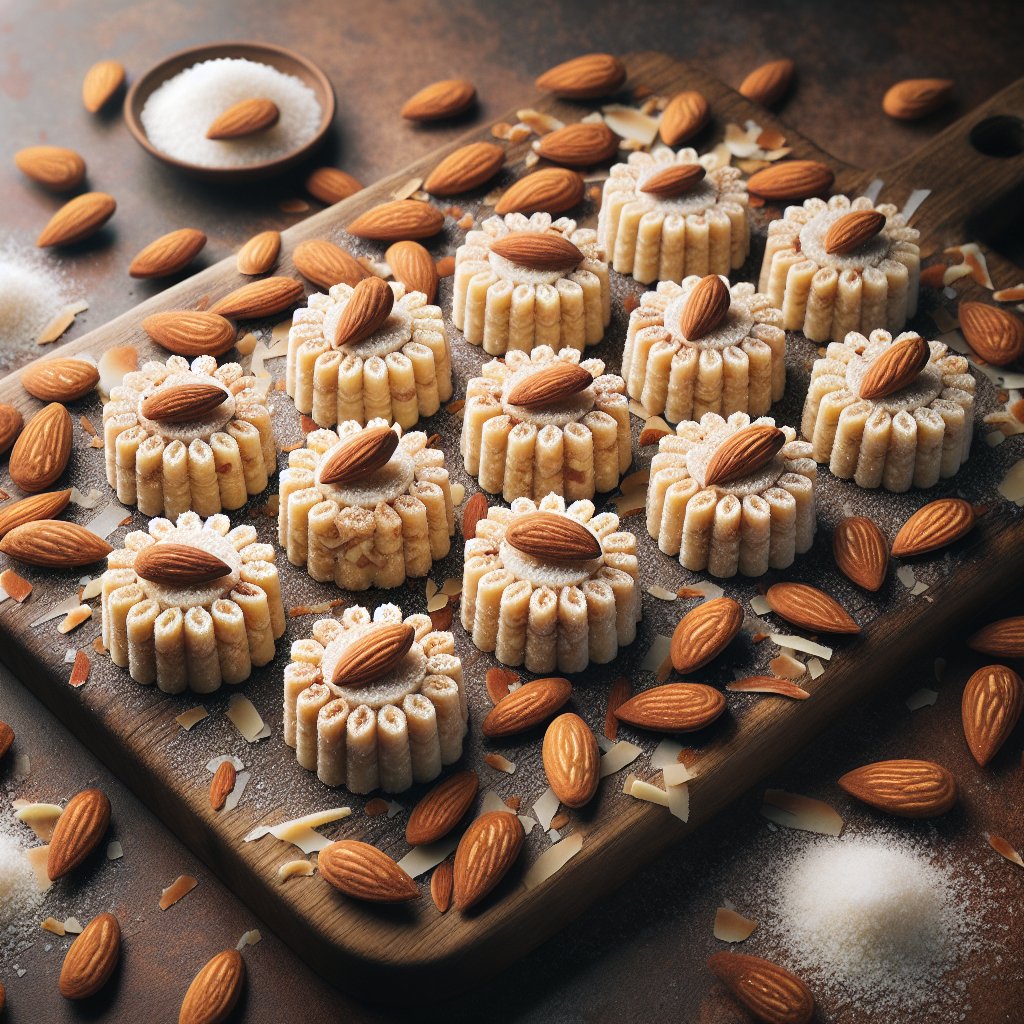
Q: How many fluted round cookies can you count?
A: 13